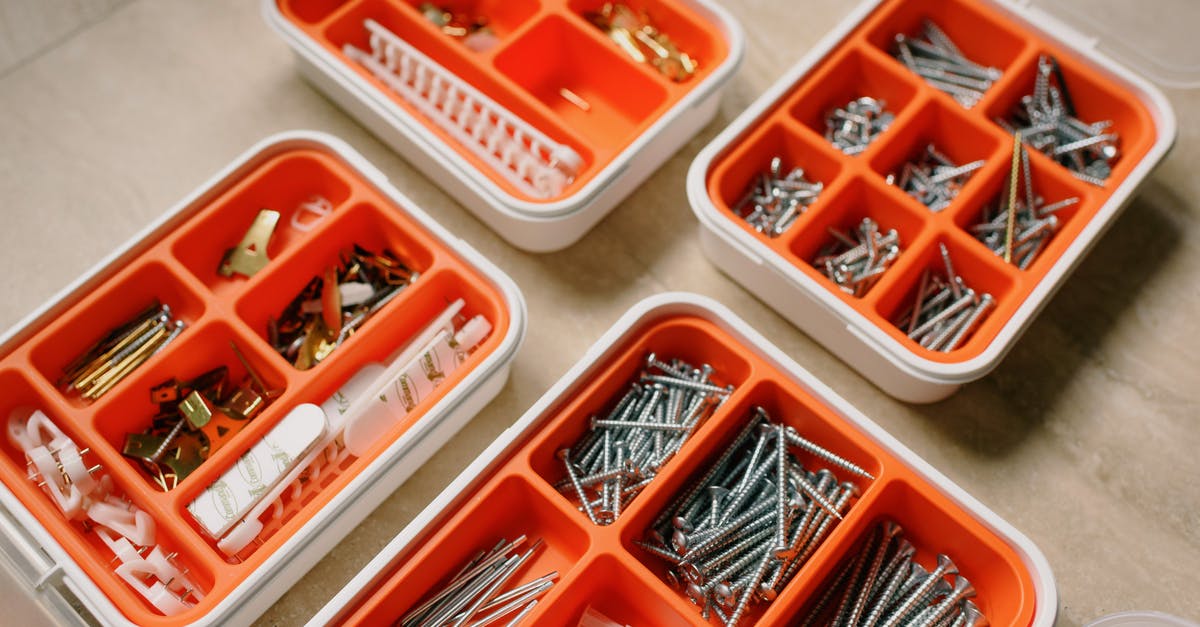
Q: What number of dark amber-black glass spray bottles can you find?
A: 0